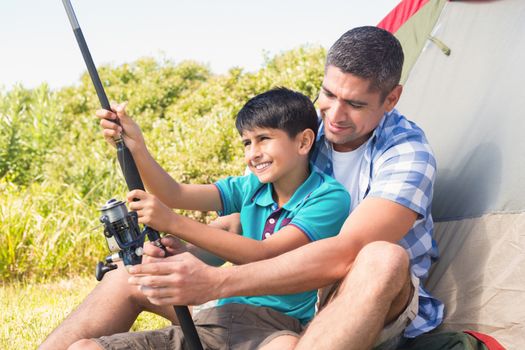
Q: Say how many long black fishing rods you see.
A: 1